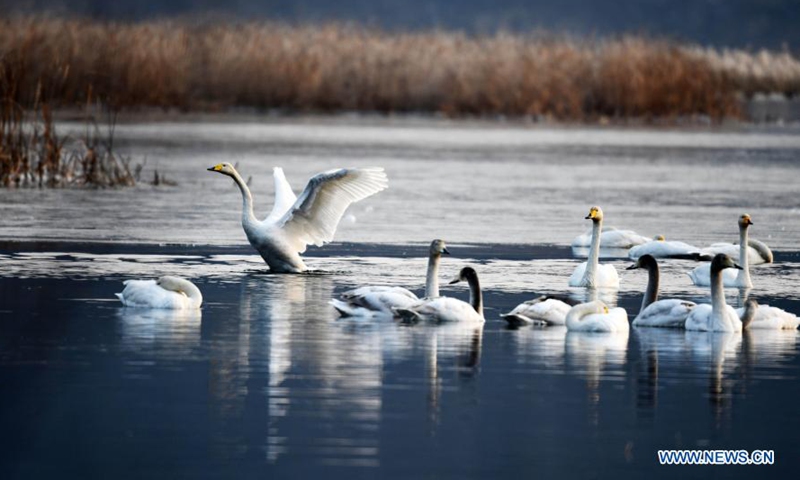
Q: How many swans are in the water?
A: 14